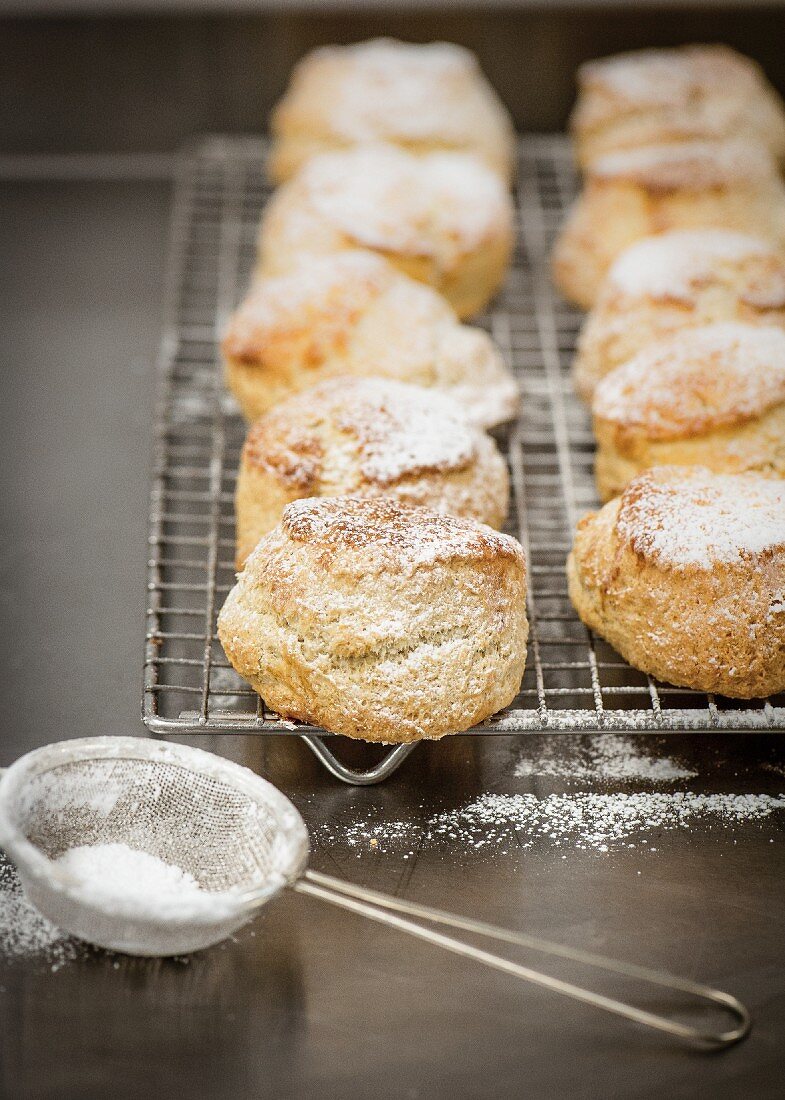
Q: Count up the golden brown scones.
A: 10